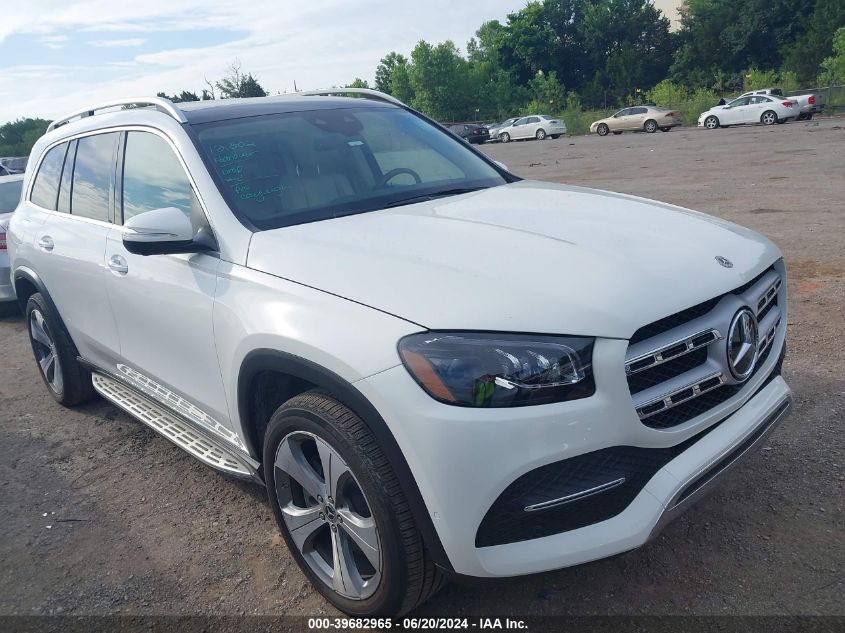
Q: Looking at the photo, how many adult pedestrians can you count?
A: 0